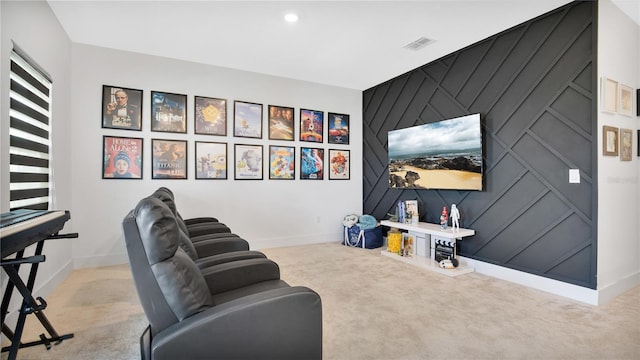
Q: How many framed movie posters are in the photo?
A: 14